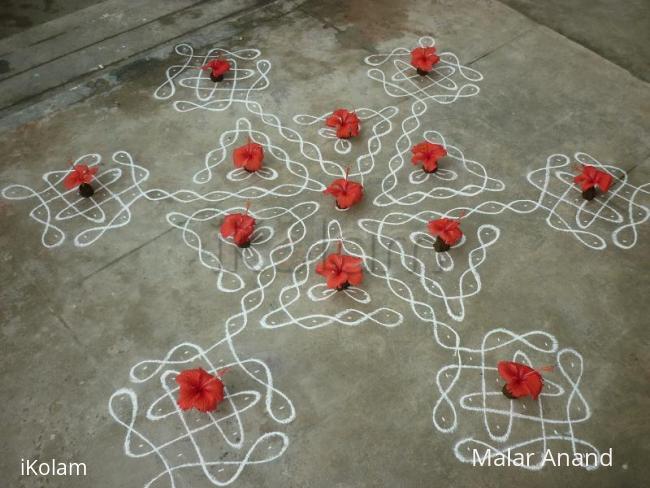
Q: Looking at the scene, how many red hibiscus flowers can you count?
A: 13